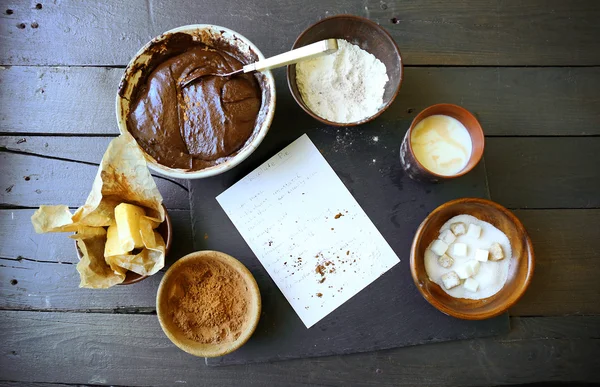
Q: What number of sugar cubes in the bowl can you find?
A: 12